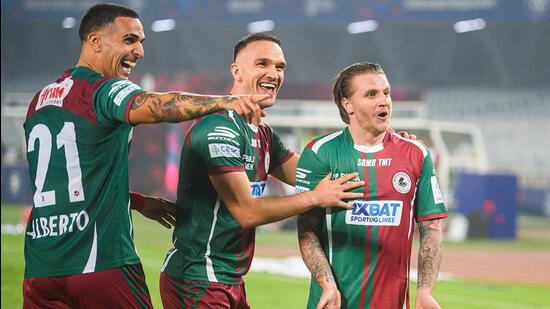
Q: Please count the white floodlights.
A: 5